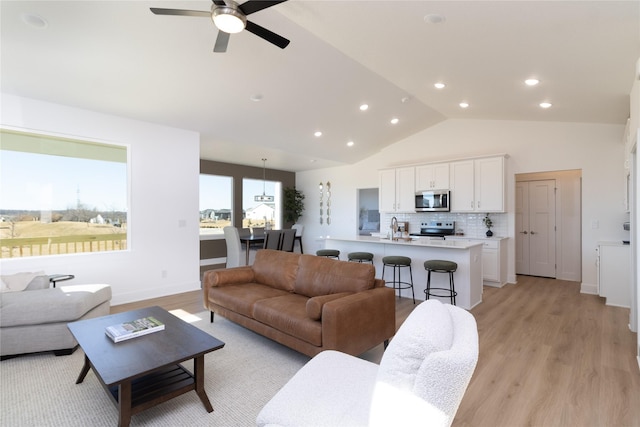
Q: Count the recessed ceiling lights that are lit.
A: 8